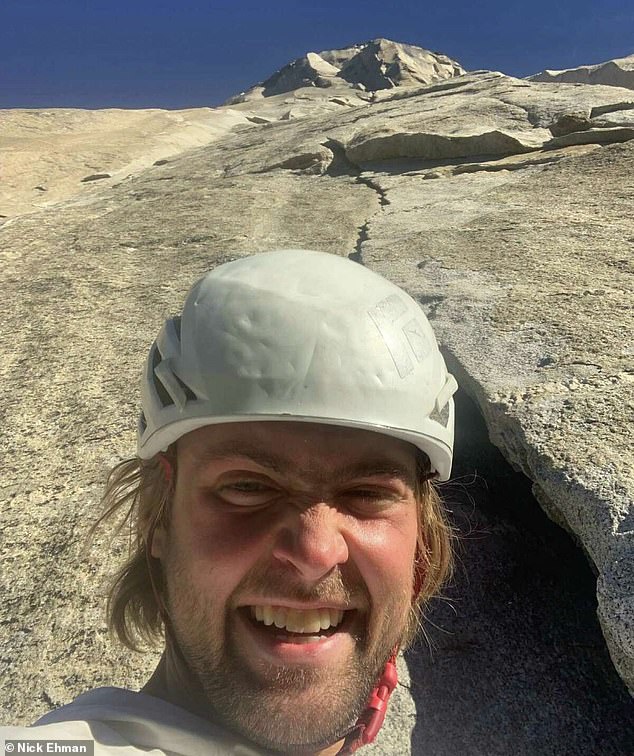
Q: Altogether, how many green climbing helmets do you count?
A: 0